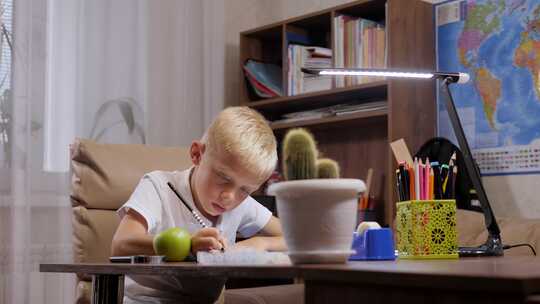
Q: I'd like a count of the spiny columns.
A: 2